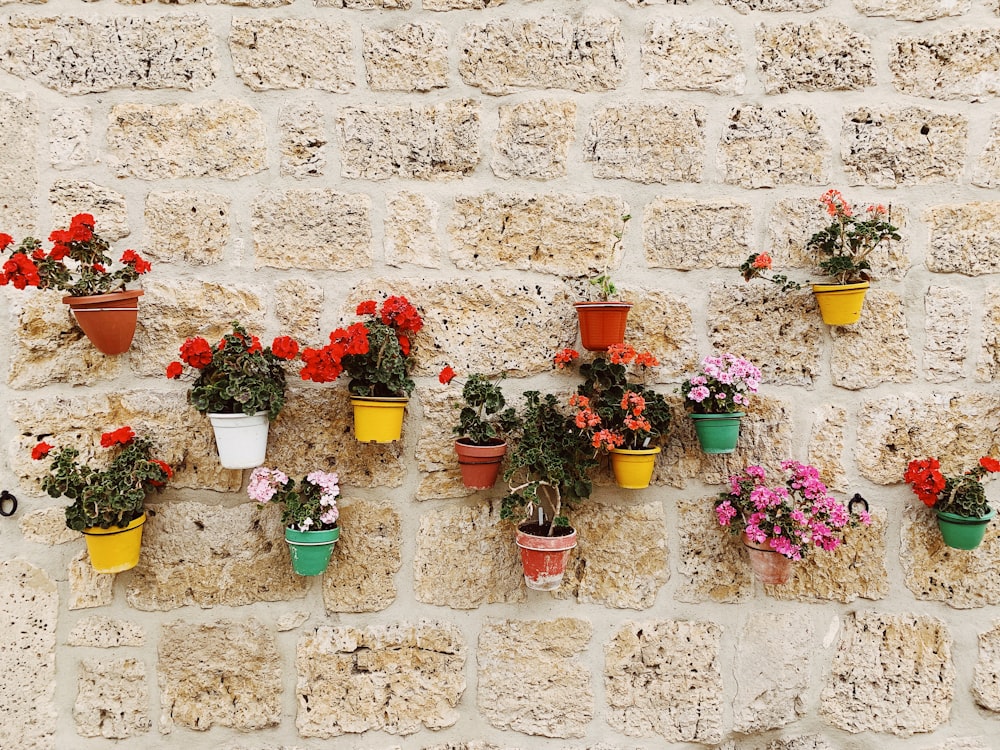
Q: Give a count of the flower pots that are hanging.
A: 13